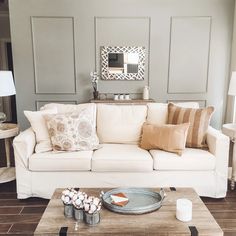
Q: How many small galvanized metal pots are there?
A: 3